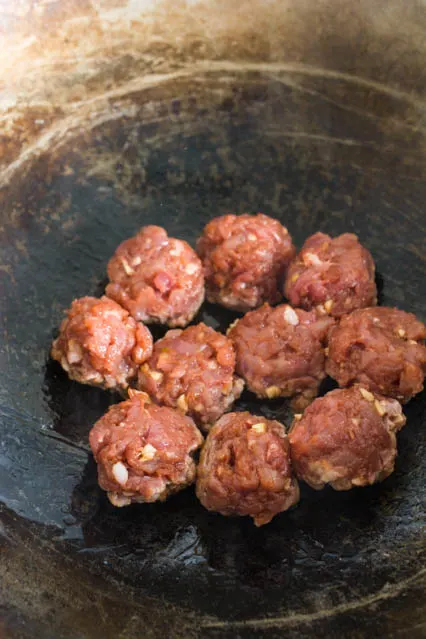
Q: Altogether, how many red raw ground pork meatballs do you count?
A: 10